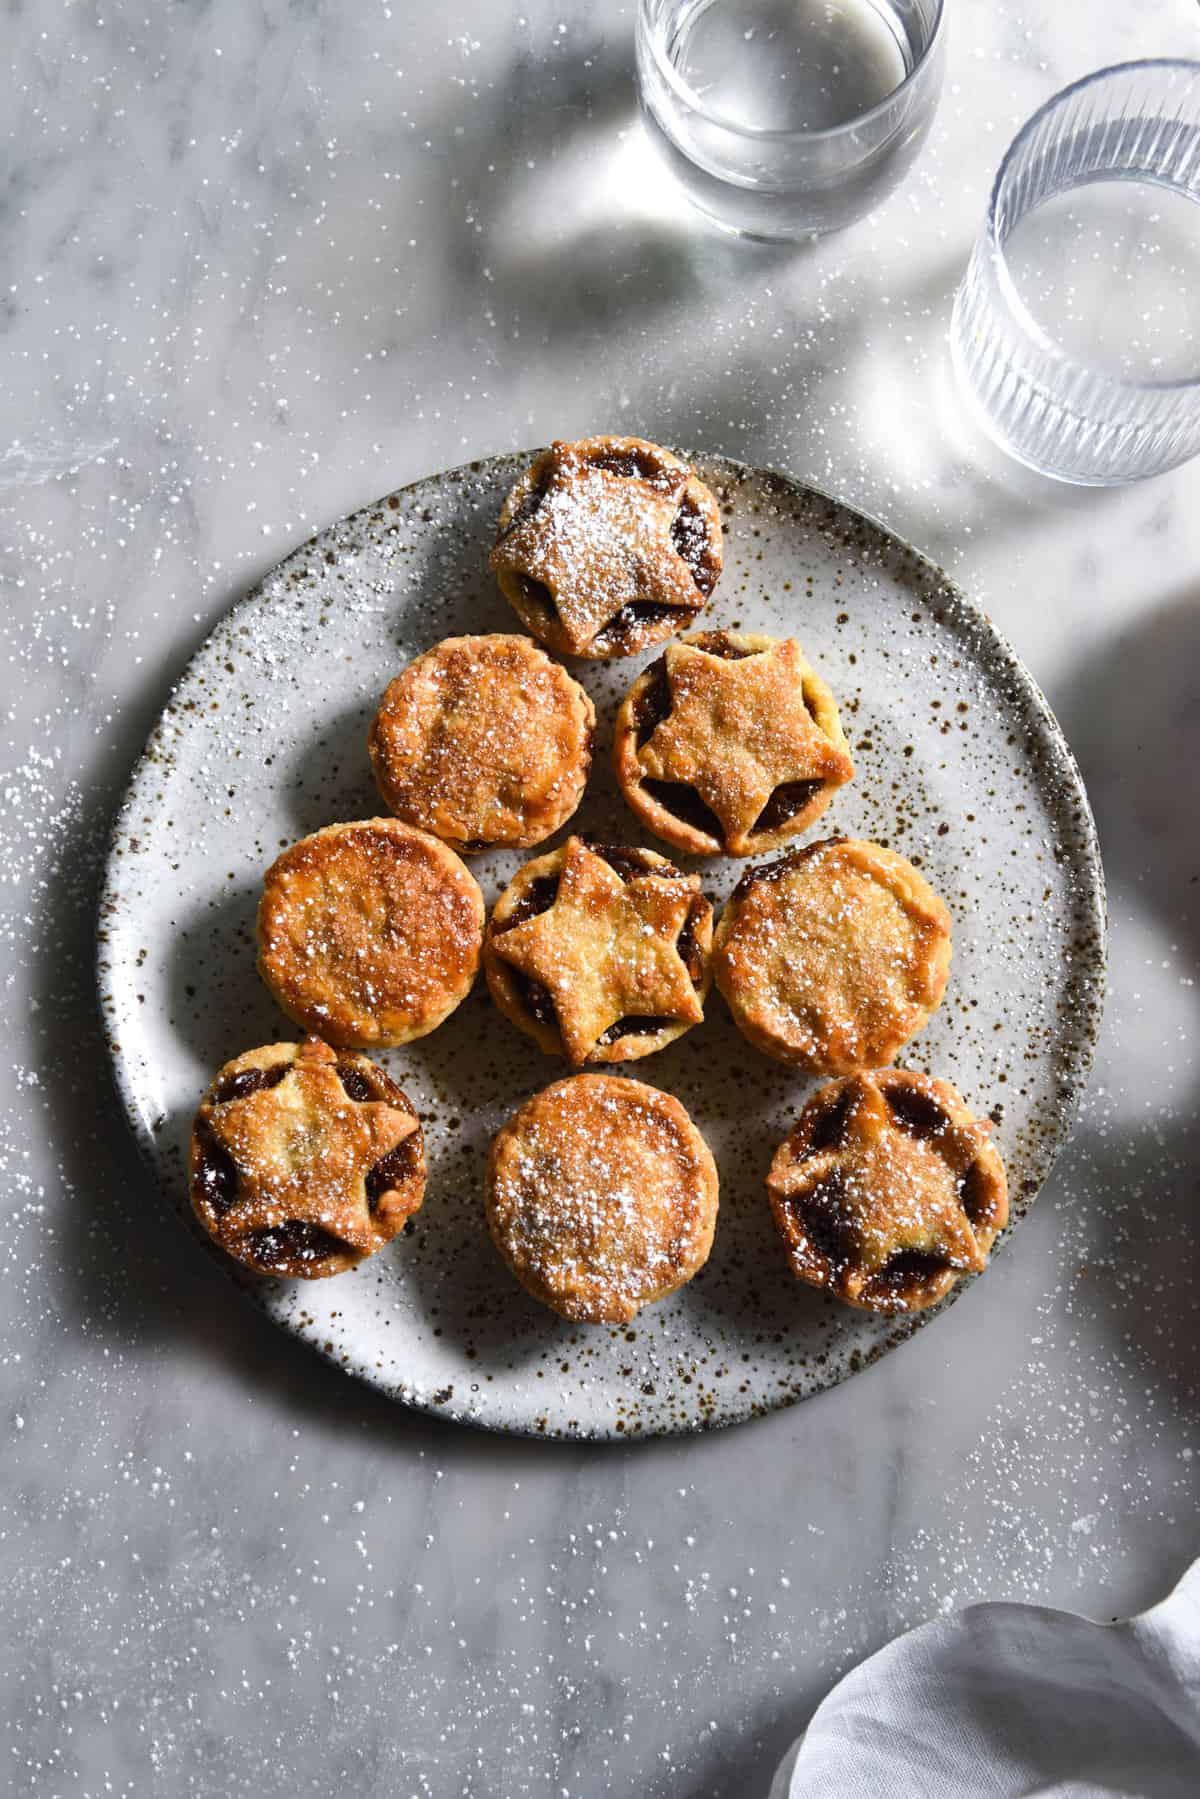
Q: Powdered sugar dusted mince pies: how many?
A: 9